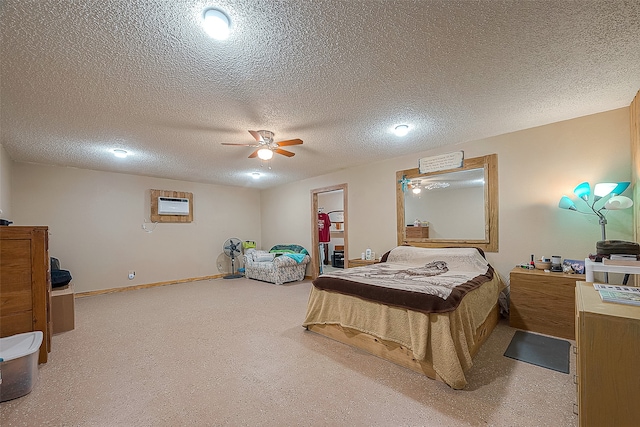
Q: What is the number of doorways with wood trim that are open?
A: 1